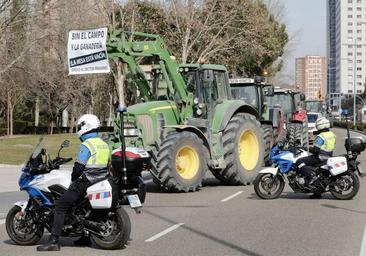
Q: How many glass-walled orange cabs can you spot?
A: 0